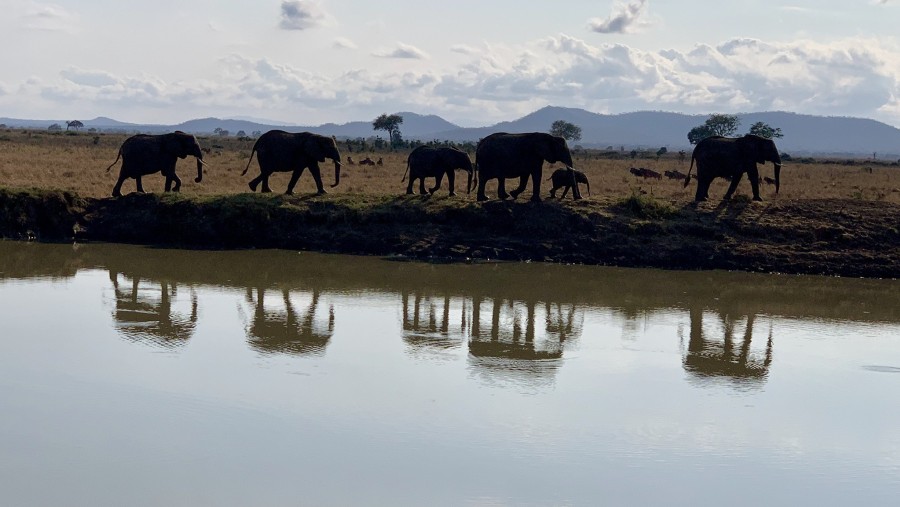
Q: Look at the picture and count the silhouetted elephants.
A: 6